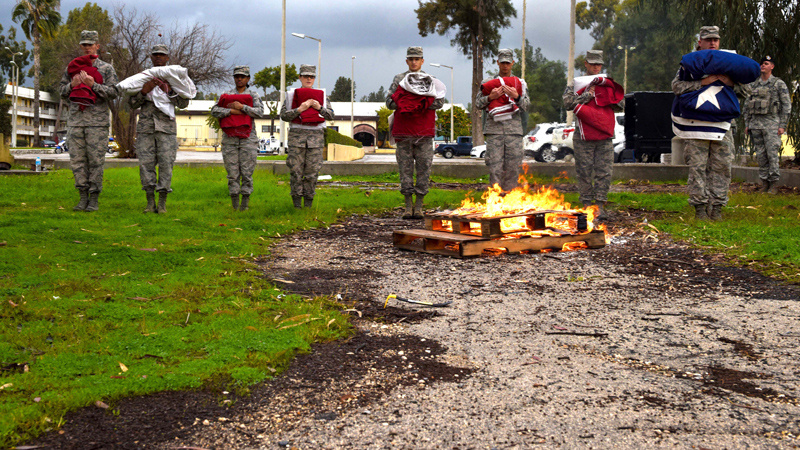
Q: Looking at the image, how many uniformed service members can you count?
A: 9